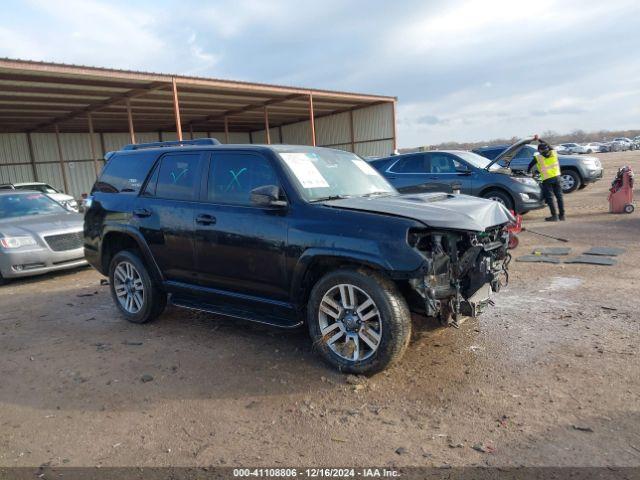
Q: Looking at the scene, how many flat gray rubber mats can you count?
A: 4